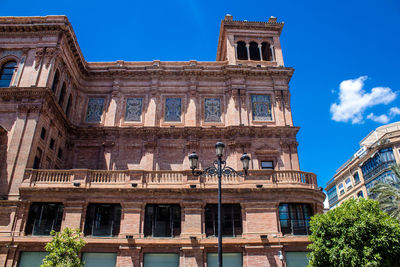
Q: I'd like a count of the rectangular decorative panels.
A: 5